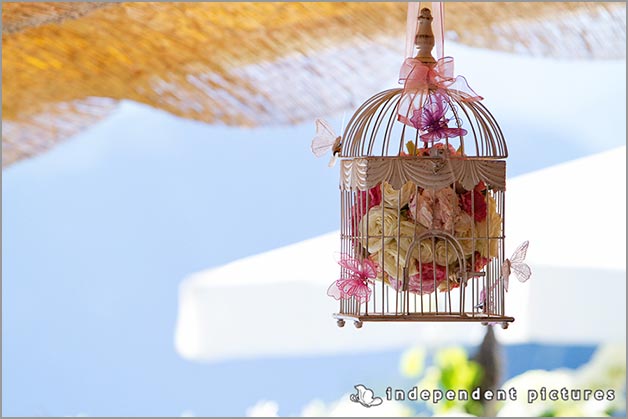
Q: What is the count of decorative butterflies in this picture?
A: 4